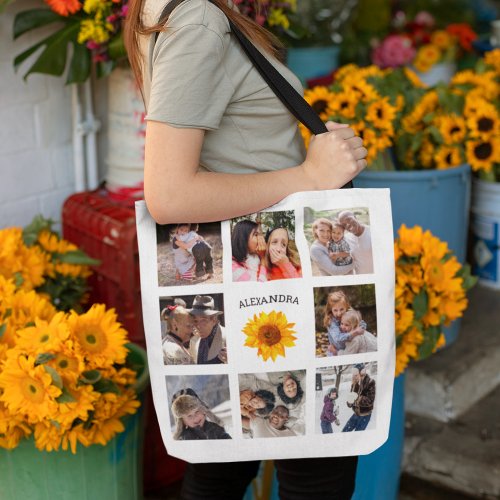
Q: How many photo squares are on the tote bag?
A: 8